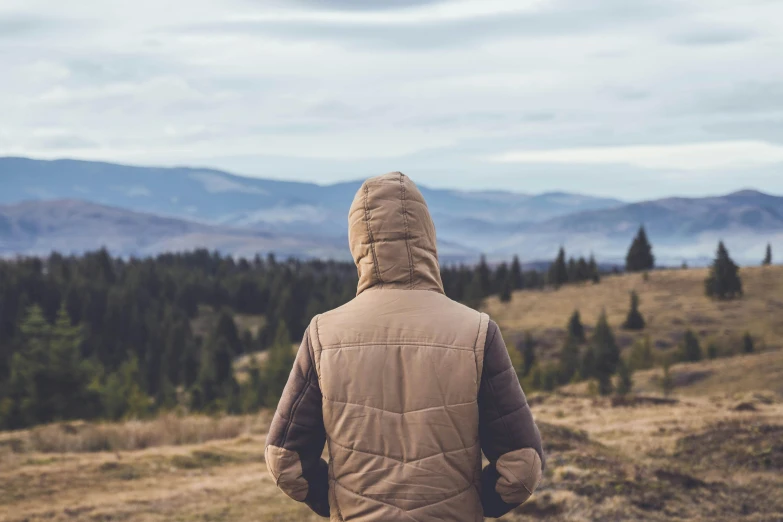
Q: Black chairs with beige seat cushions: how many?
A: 0